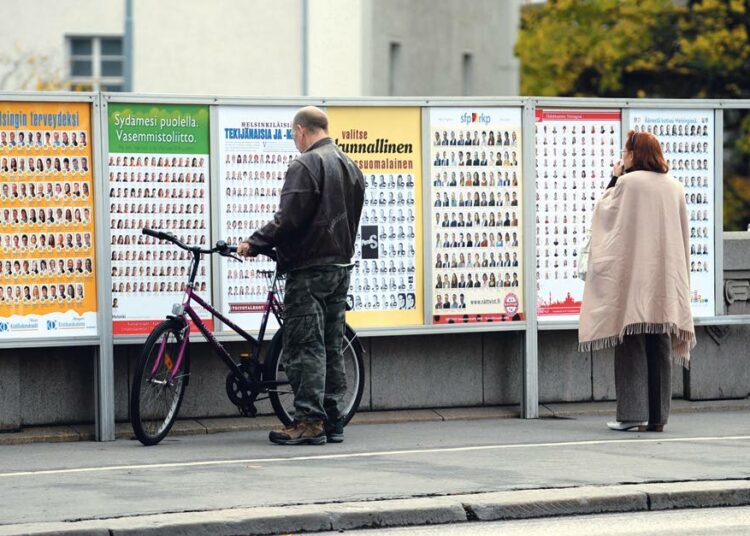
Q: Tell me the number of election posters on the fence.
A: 7